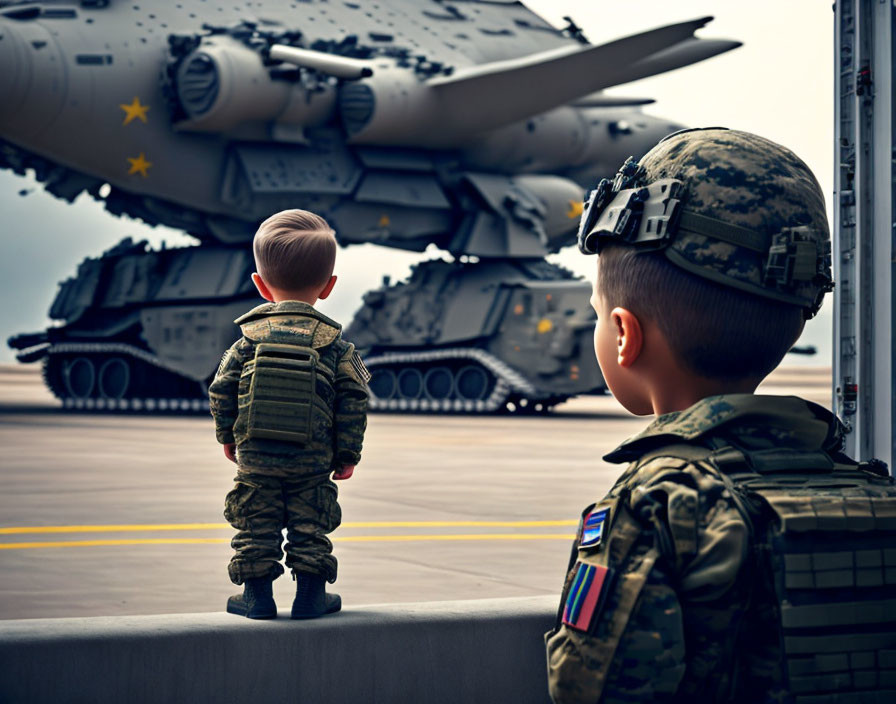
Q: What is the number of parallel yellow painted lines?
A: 2